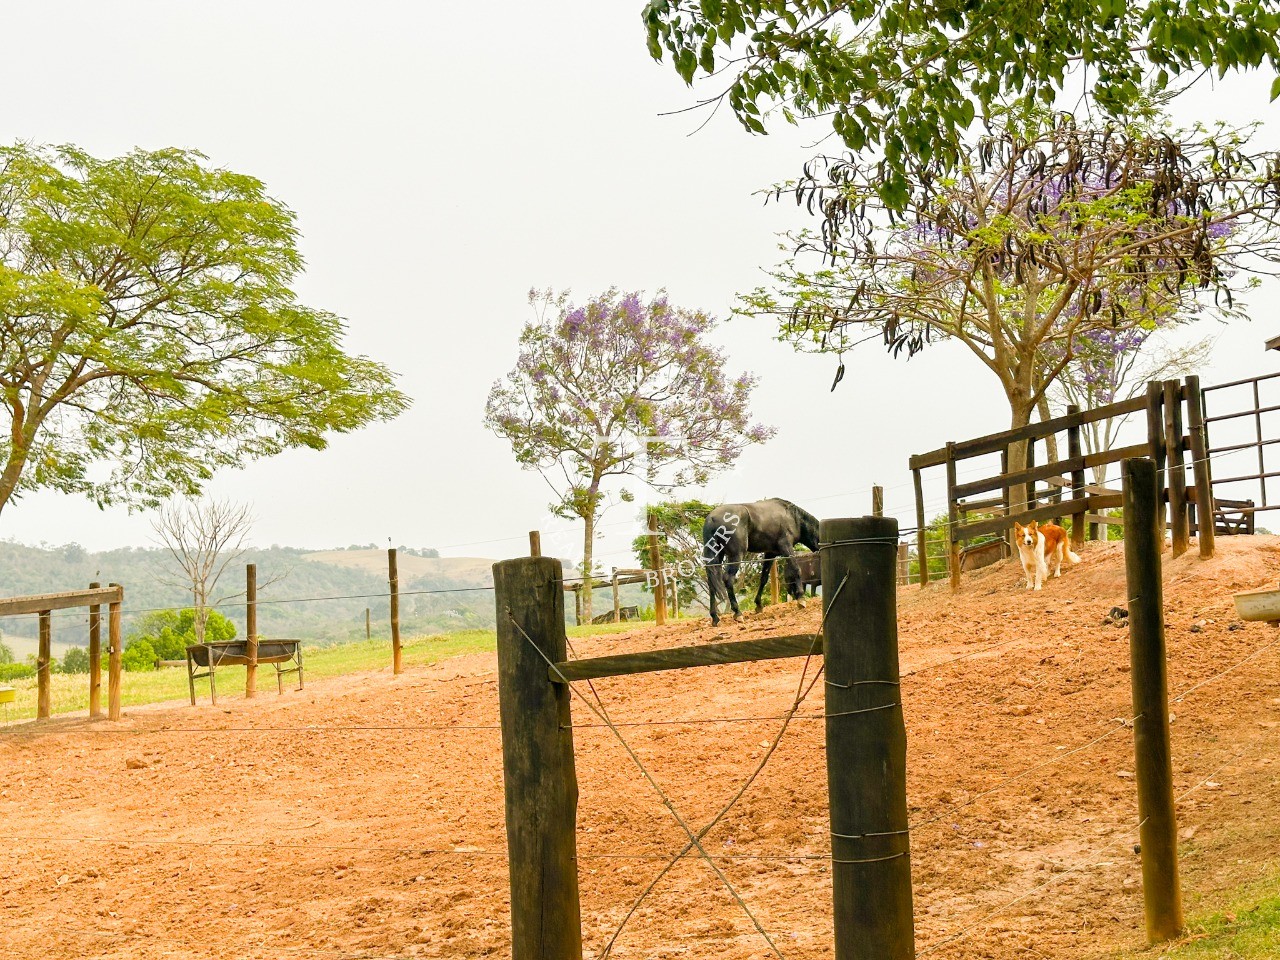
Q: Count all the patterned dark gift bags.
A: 0